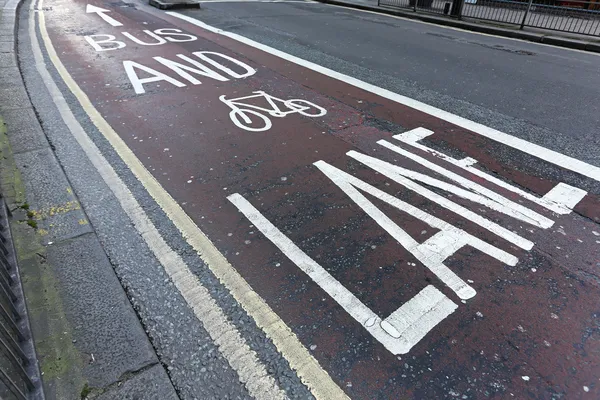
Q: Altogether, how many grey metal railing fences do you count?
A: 2